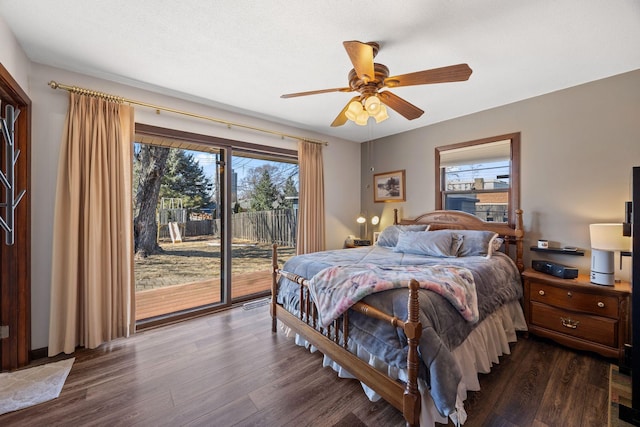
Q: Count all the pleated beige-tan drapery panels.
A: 2